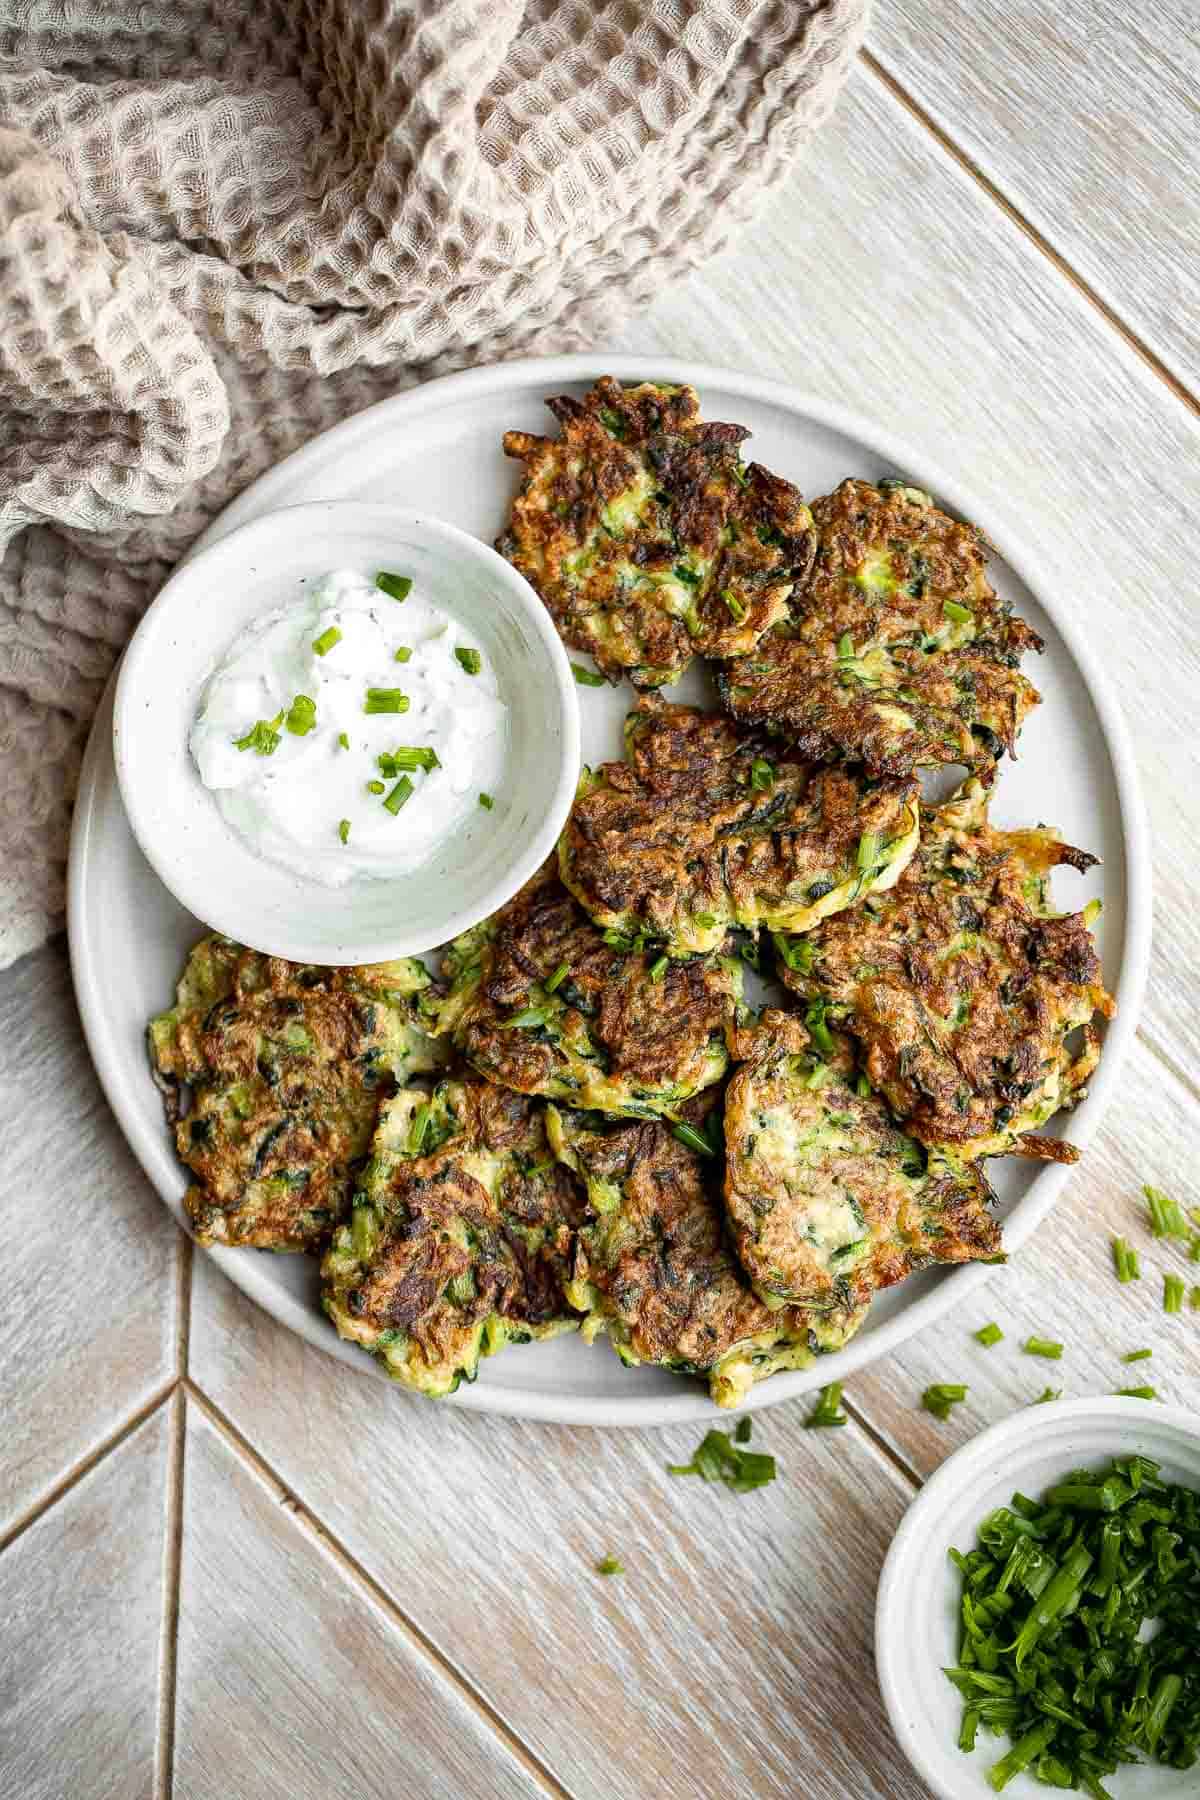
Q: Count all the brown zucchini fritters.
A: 9